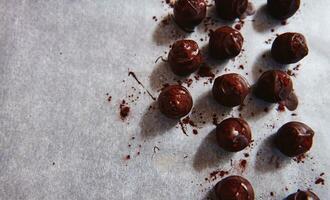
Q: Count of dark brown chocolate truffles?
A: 13